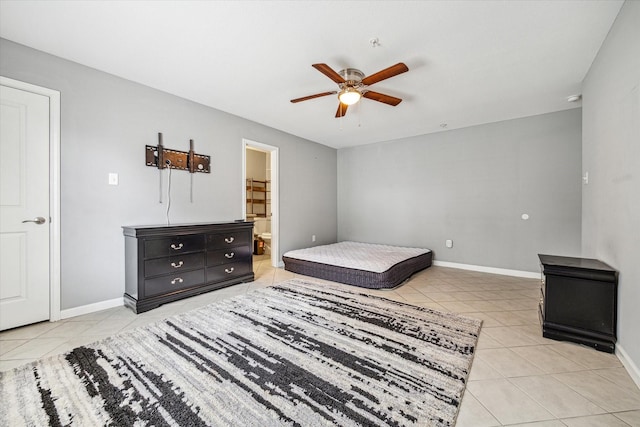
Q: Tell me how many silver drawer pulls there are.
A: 6